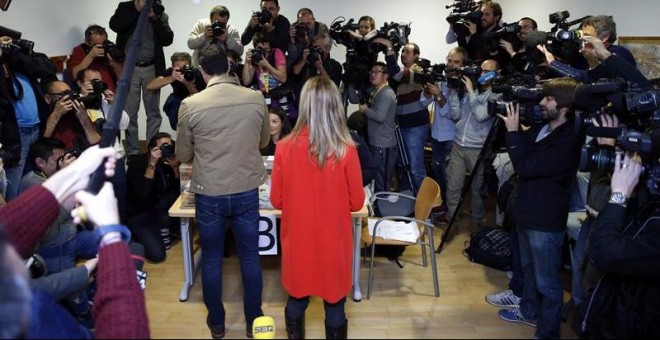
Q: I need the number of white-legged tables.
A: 1